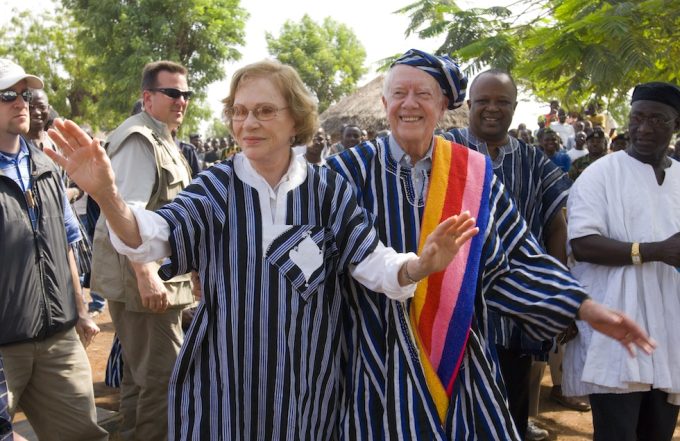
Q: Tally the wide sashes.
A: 1